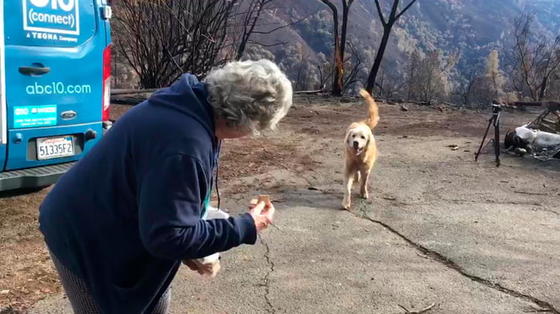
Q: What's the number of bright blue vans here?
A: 1